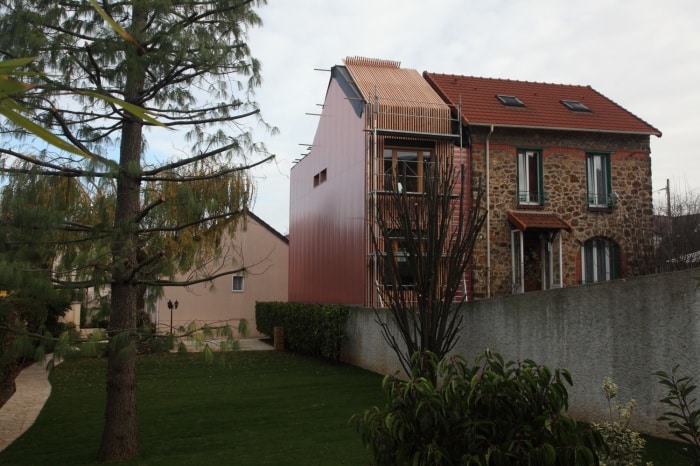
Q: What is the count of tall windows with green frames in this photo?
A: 2